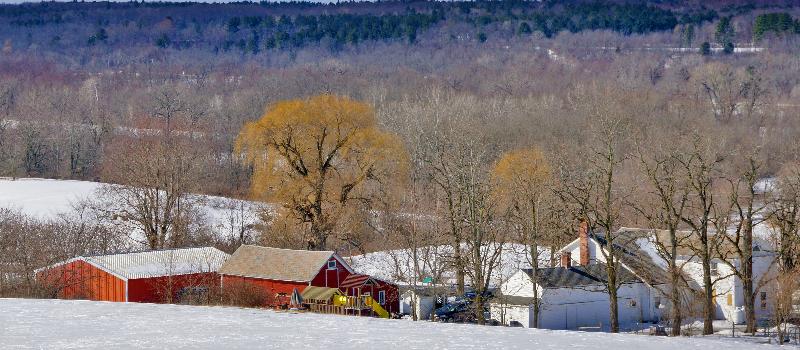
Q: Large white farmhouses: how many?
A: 1